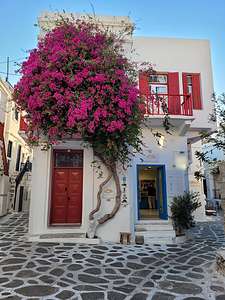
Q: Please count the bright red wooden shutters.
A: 4